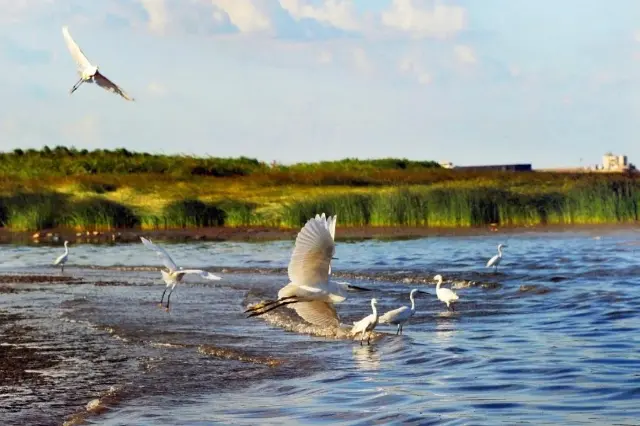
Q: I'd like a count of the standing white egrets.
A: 5